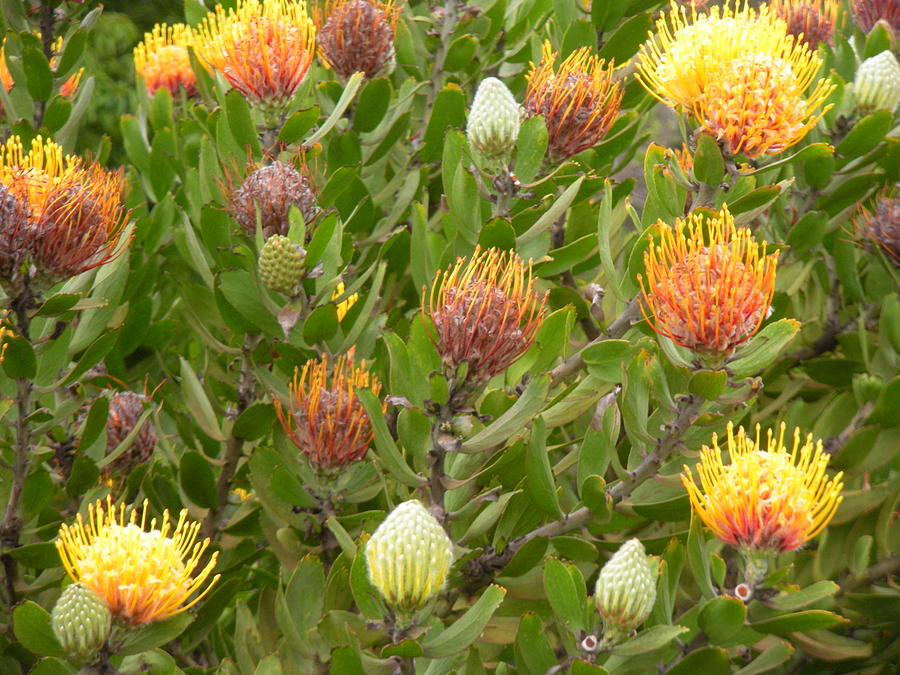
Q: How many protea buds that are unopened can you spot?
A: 6